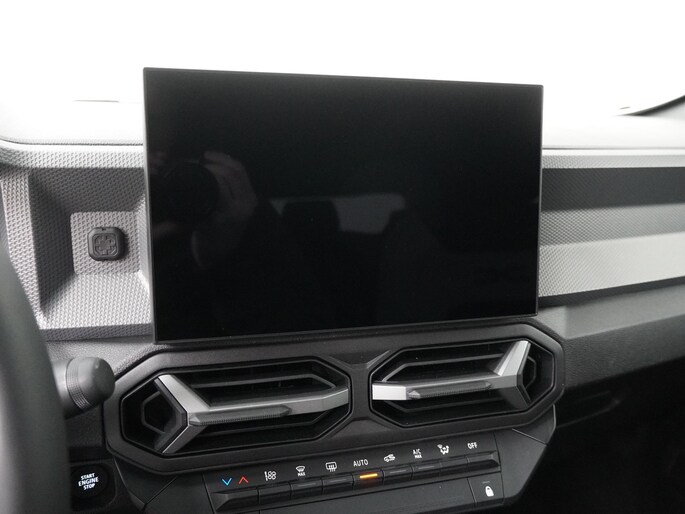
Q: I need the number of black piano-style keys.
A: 9